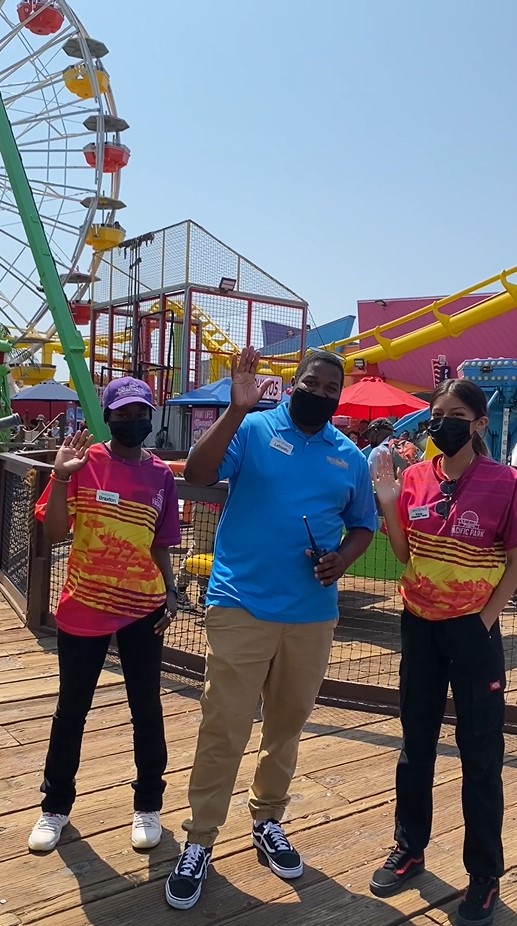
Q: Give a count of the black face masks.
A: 3